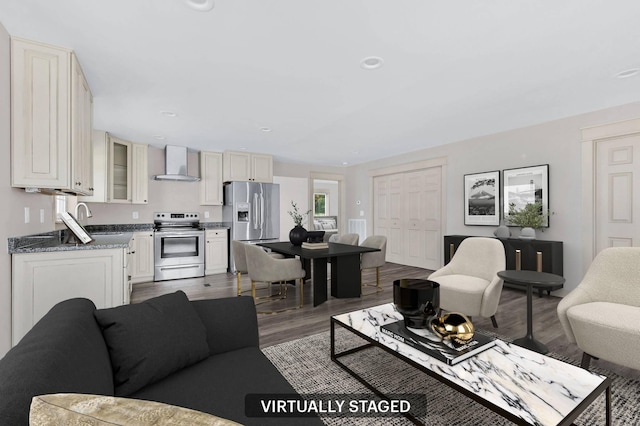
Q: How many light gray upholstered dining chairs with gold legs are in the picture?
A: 4